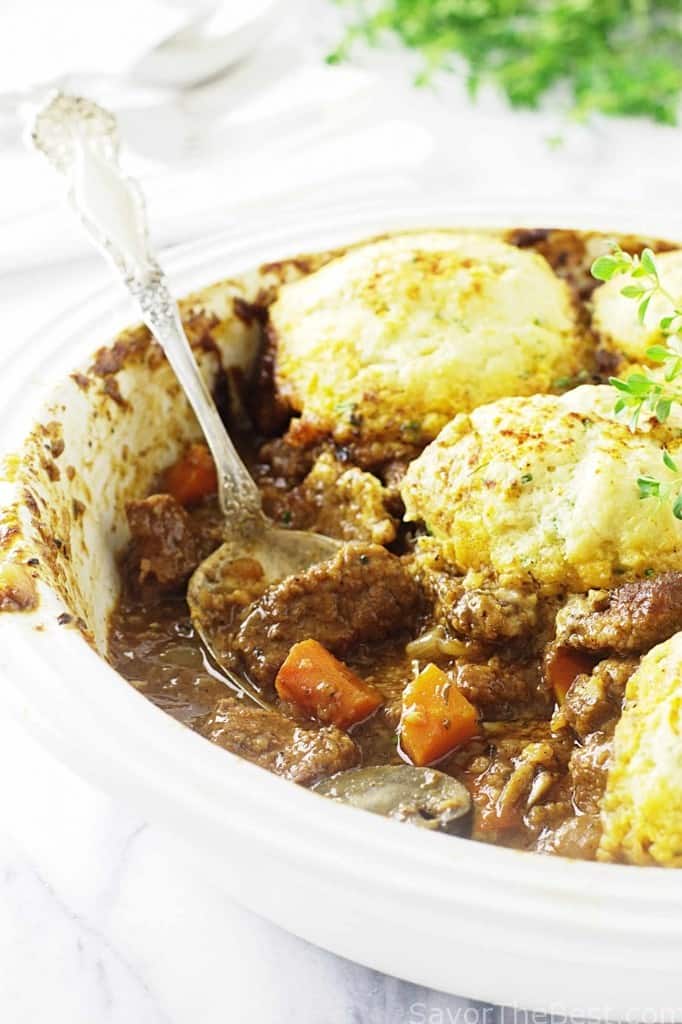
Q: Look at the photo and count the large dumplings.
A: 4